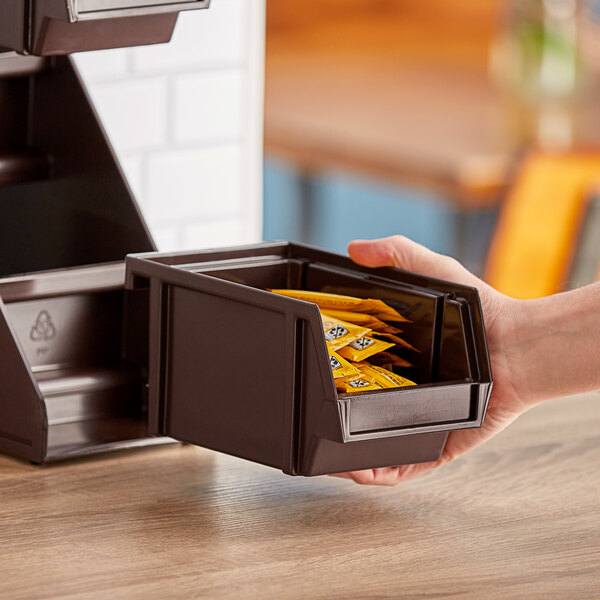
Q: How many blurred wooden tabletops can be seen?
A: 1